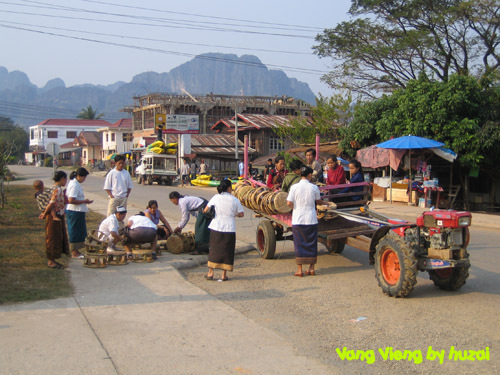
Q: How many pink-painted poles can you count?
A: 2